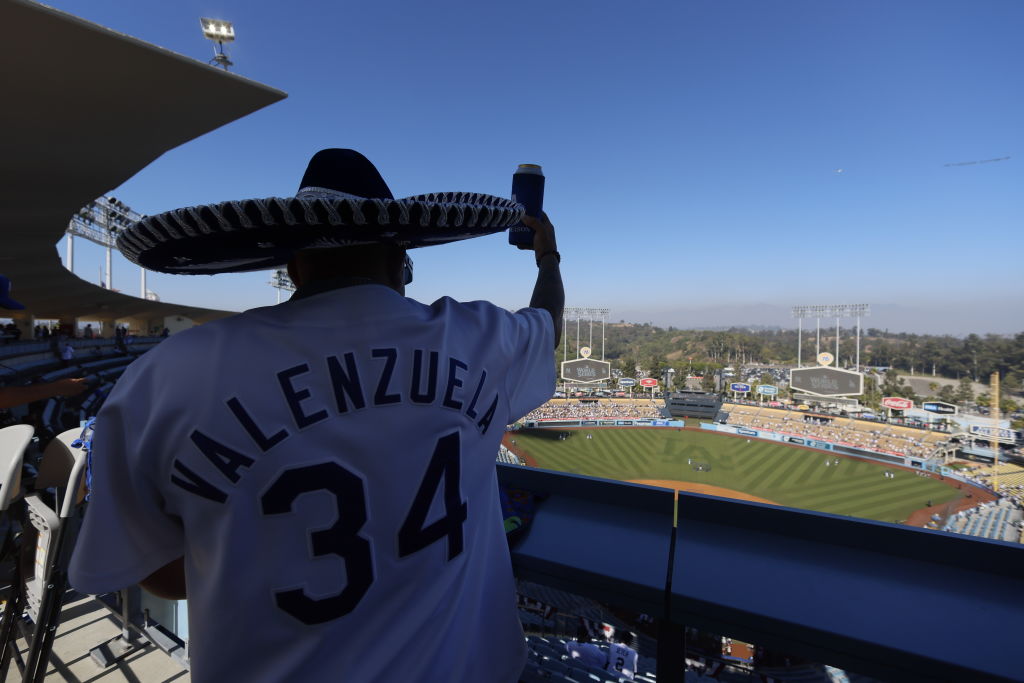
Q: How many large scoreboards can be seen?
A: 2